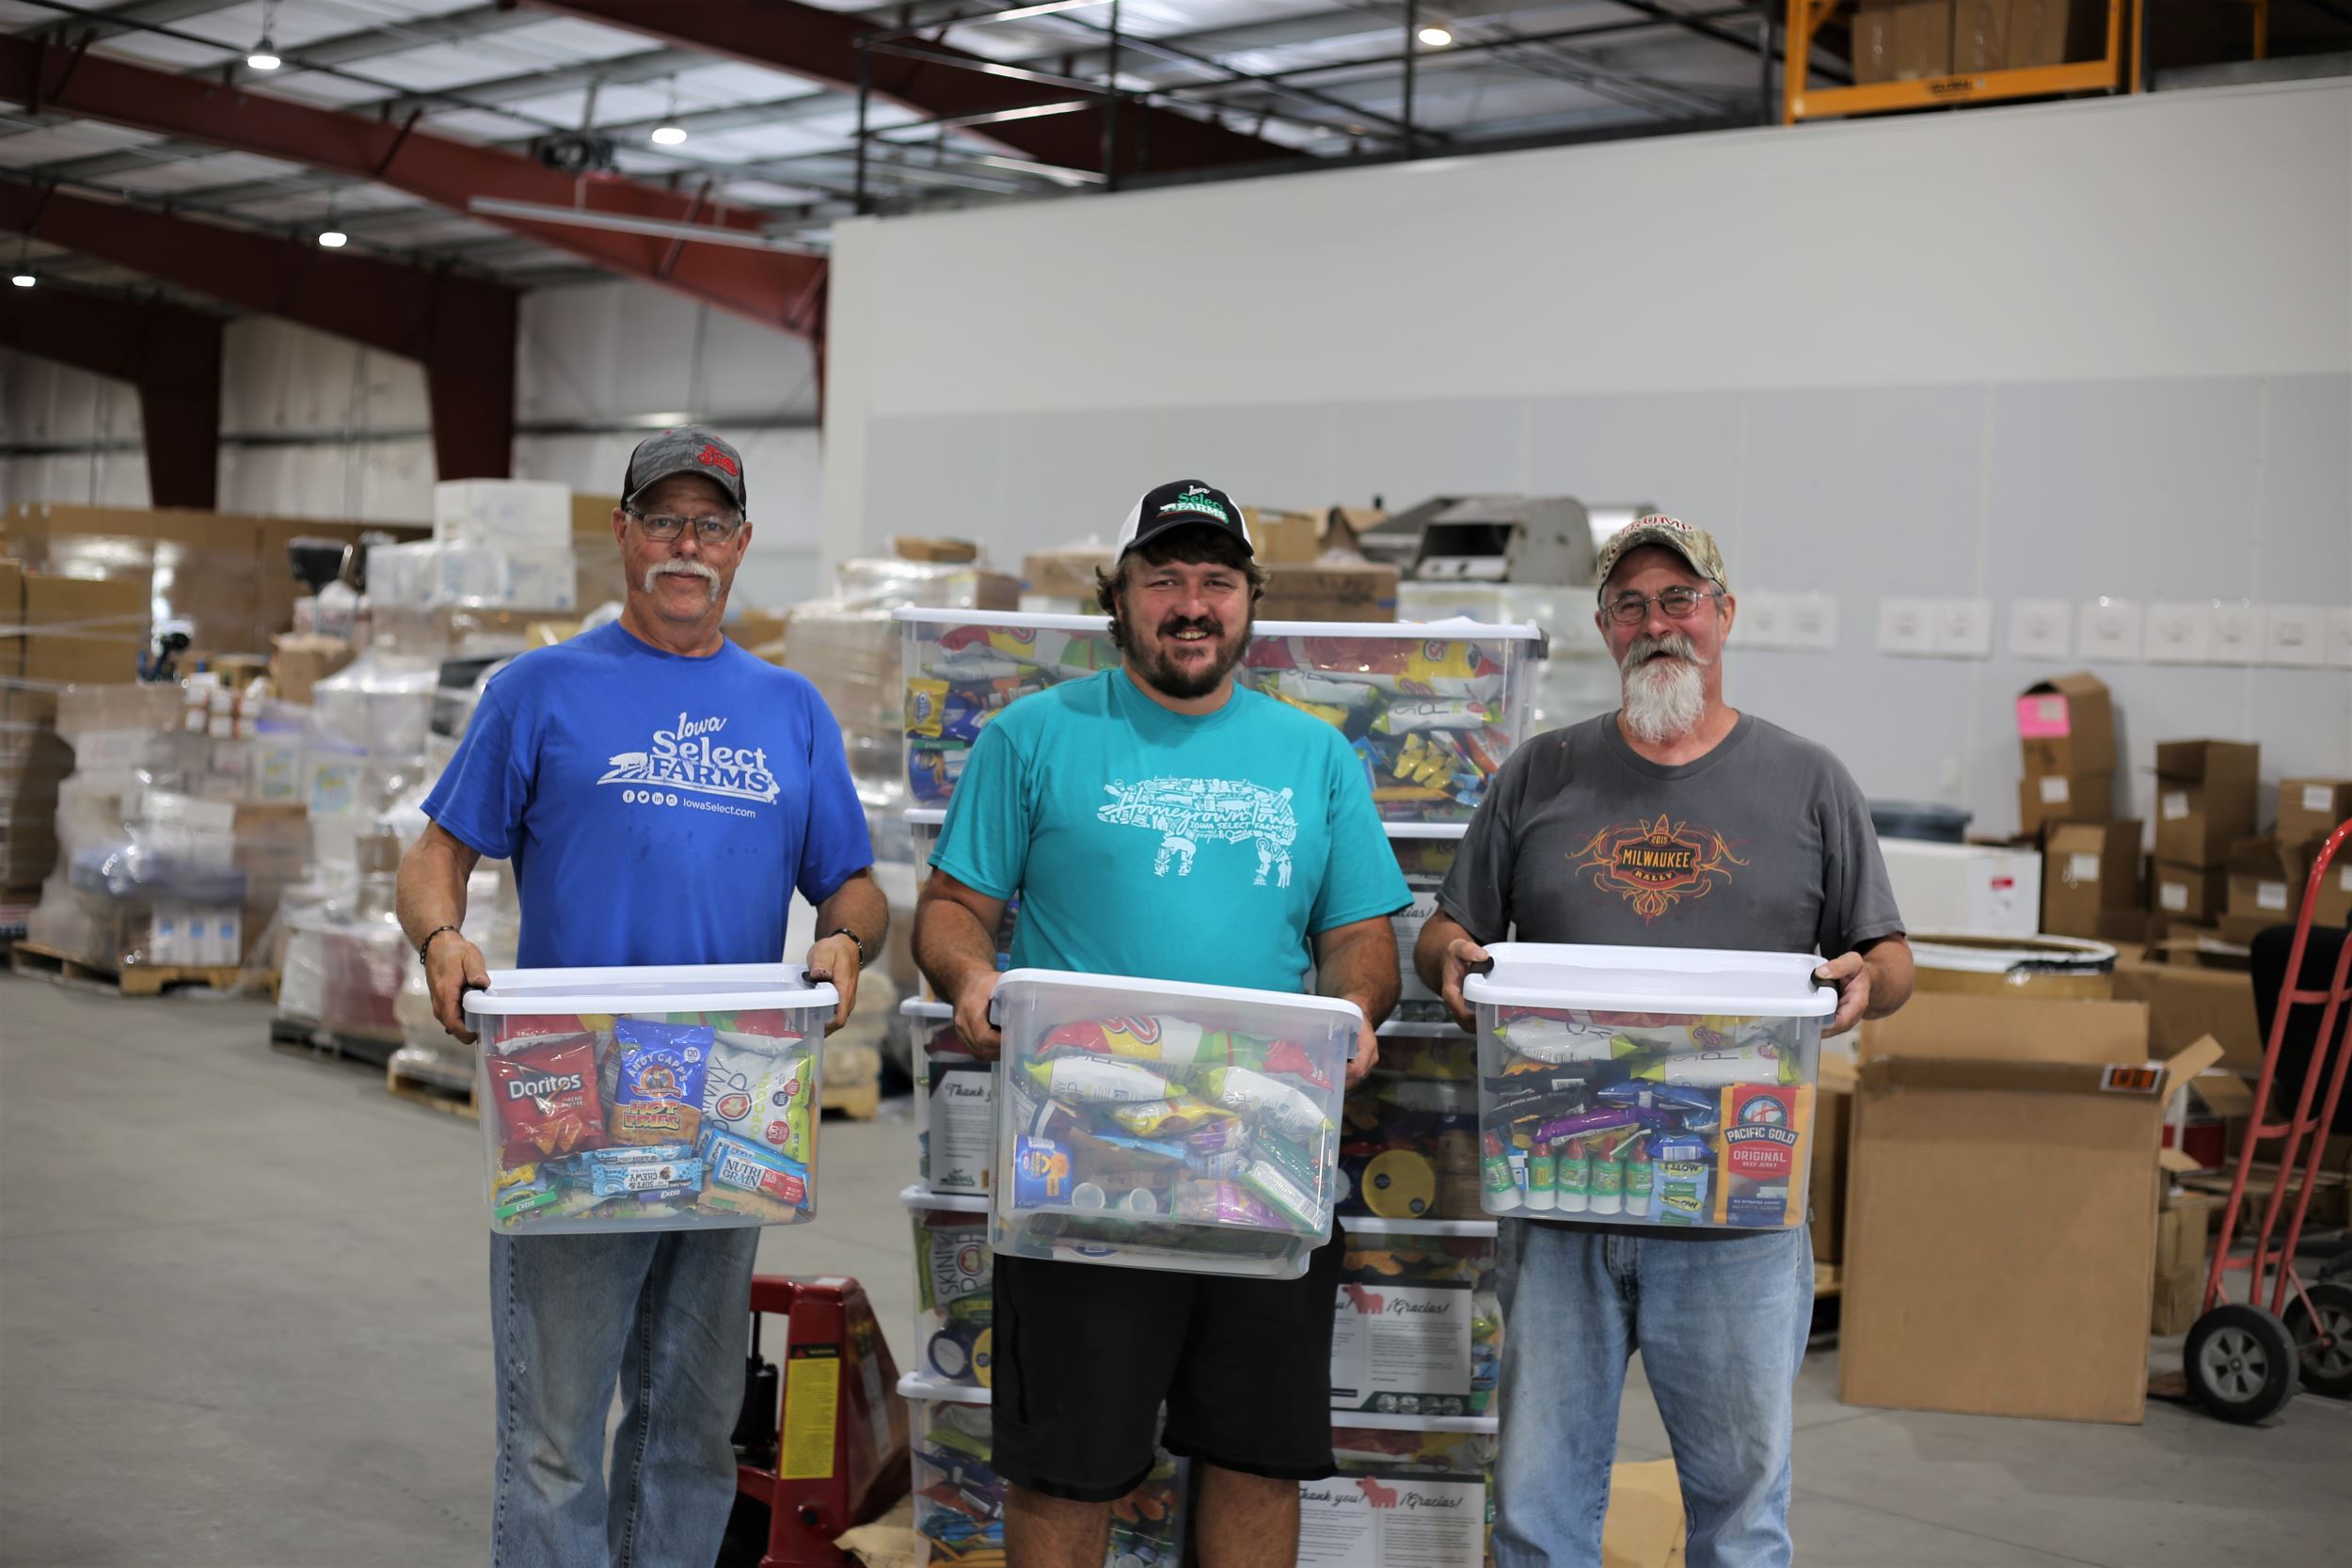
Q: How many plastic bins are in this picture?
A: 13